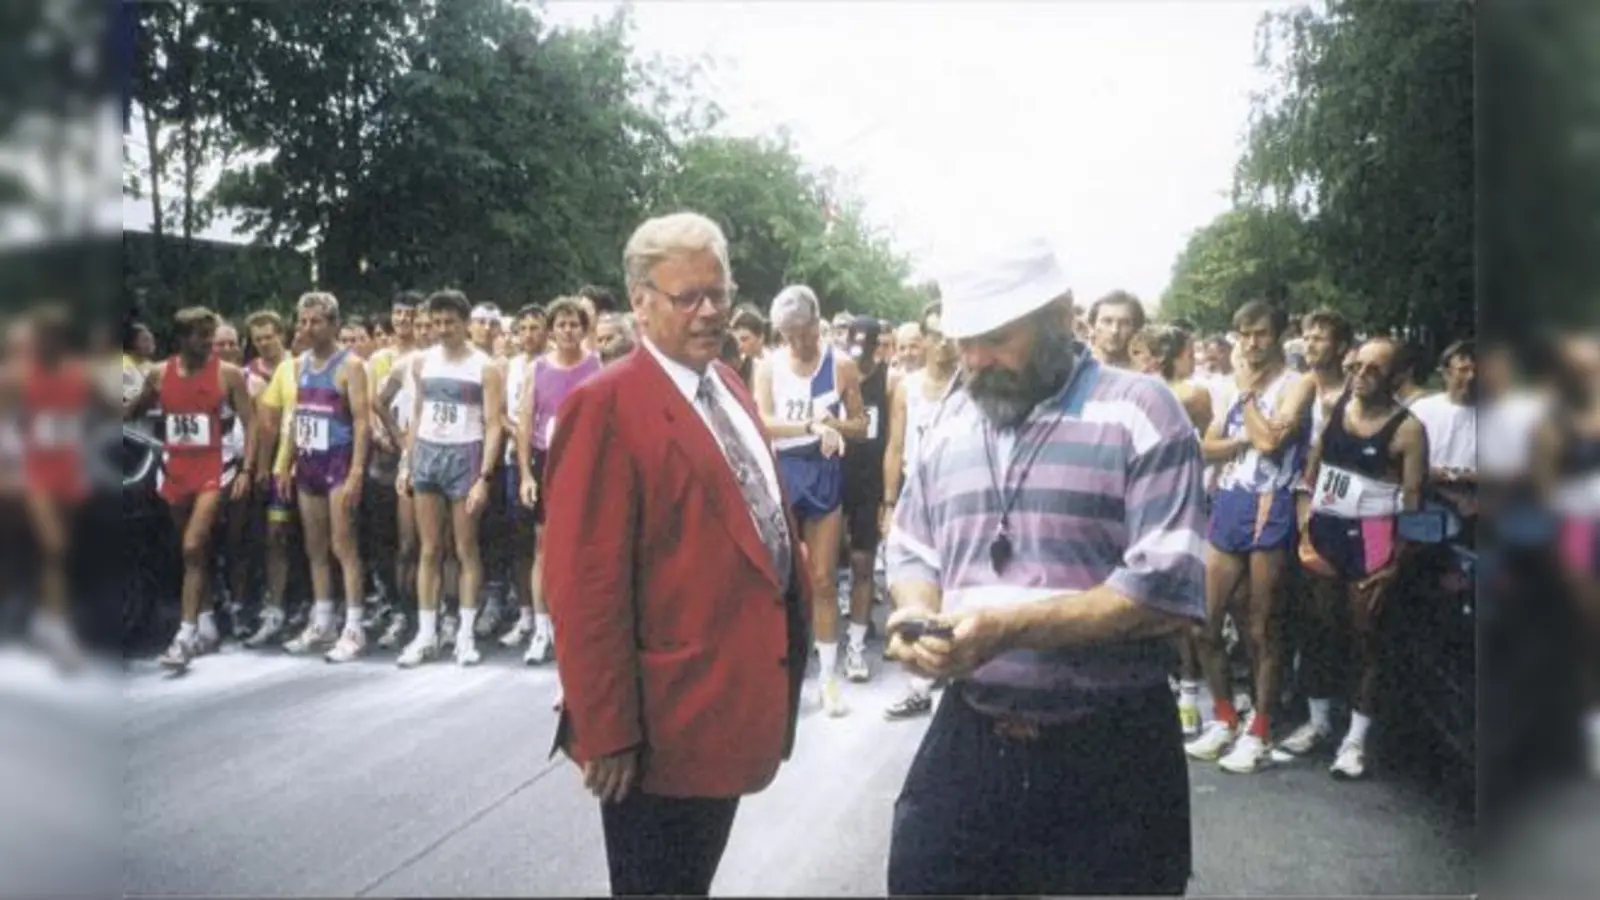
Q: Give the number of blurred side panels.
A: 2